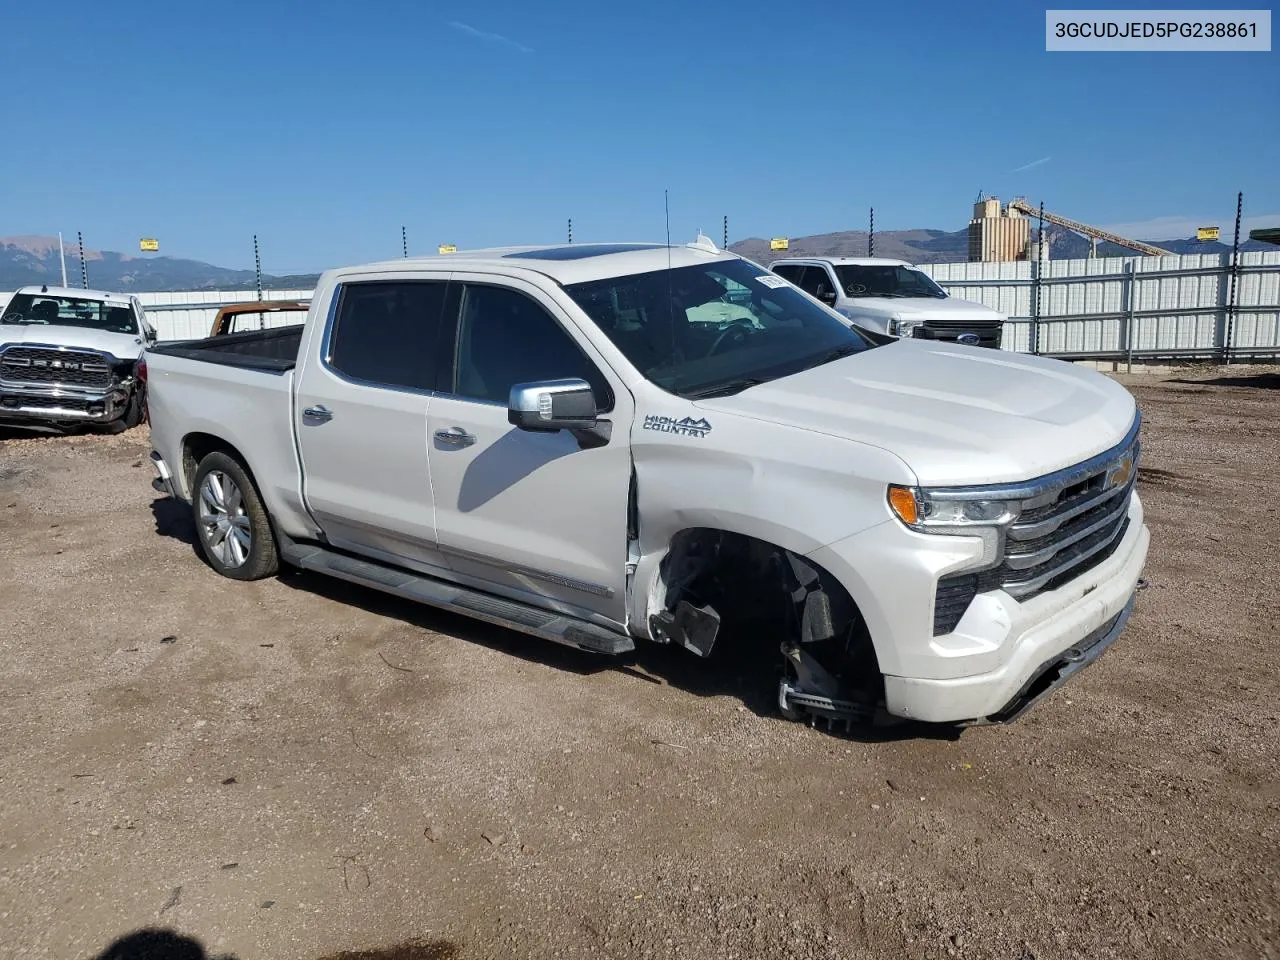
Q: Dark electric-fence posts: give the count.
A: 8